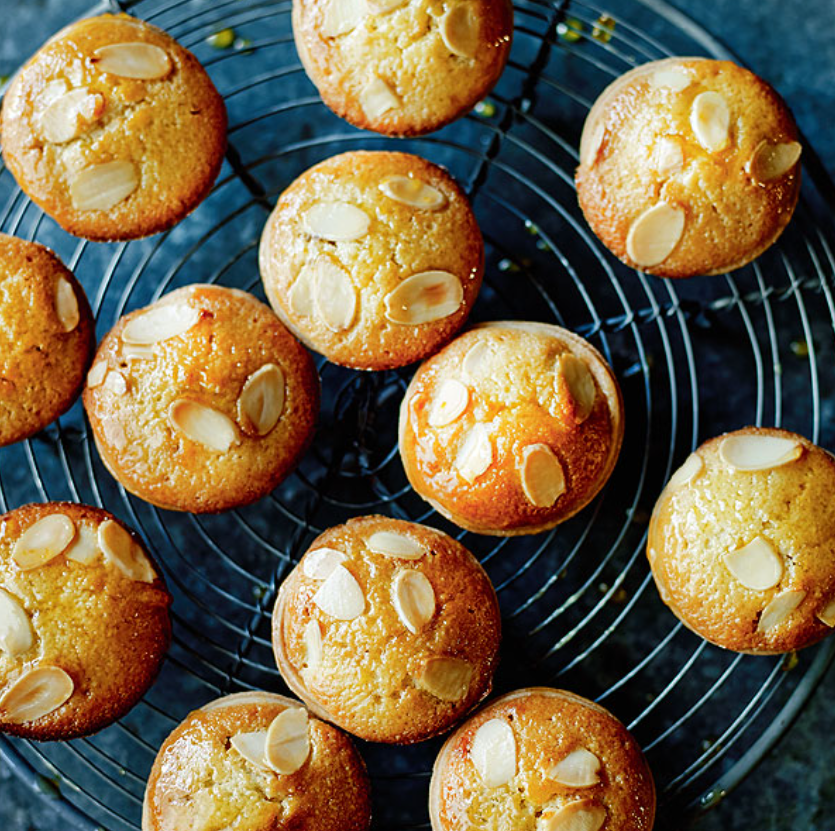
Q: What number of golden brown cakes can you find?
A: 12